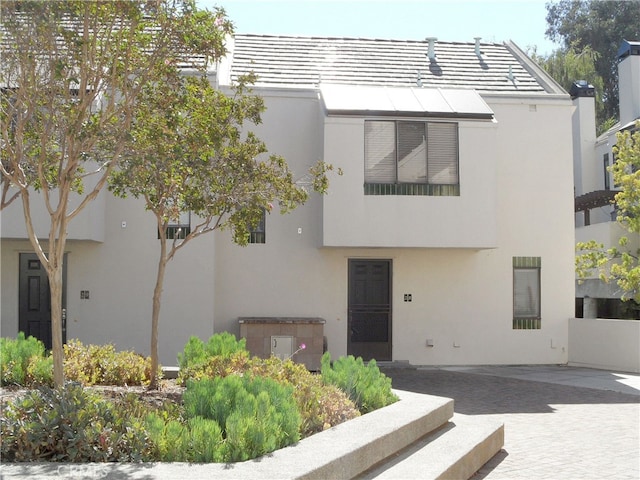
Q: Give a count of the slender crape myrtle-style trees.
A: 2